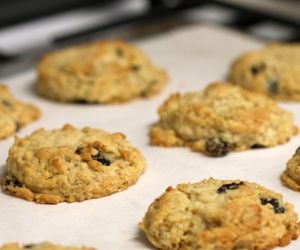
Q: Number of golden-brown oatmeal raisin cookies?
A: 8